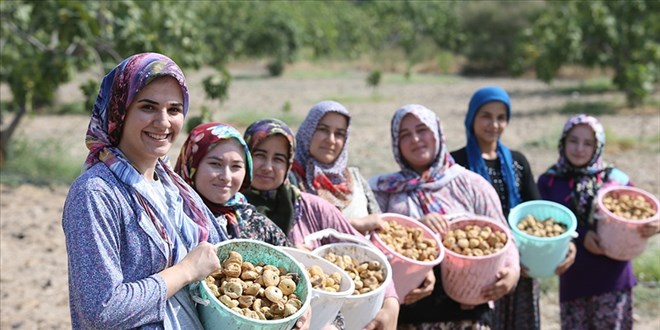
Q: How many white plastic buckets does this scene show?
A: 2